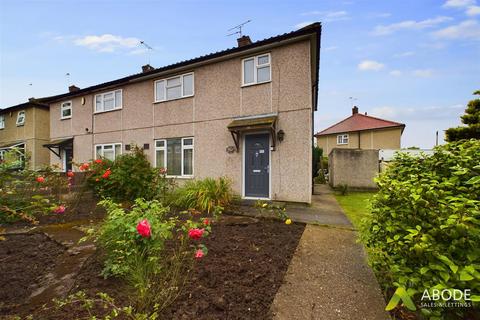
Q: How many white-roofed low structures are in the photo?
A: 1